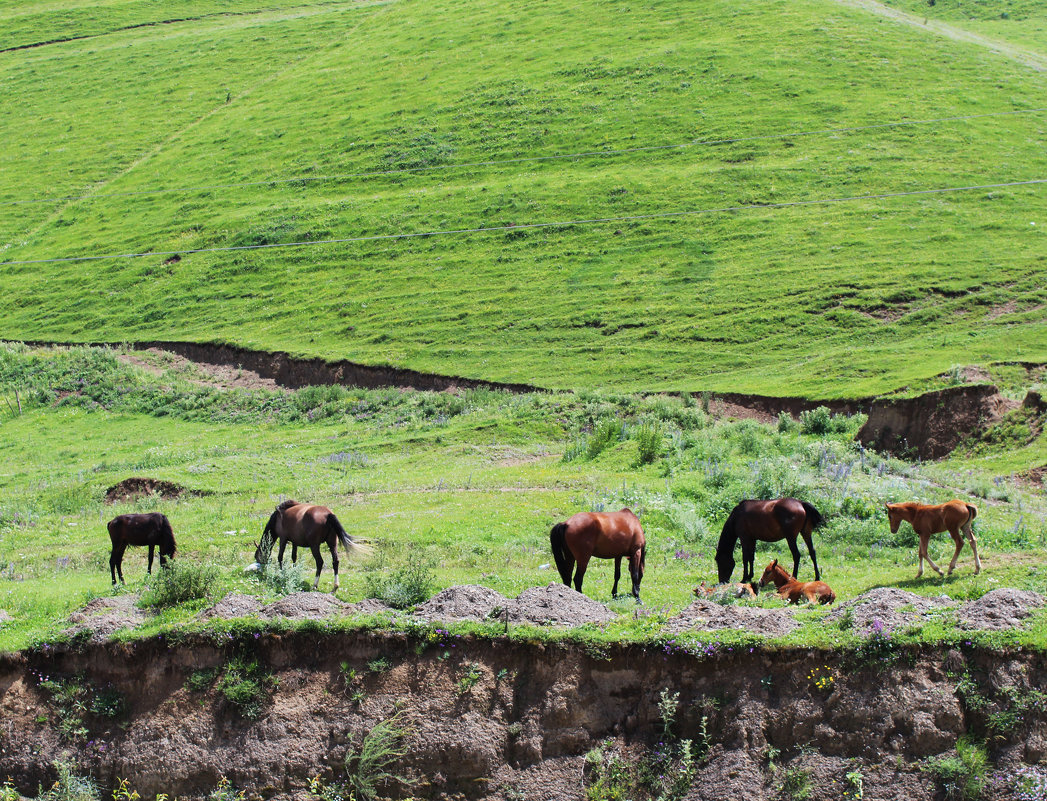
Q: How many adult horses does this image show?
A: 4